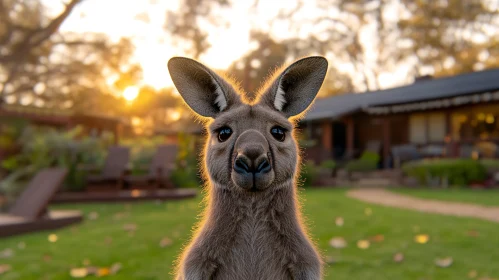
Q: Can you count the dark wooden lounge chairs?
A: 3